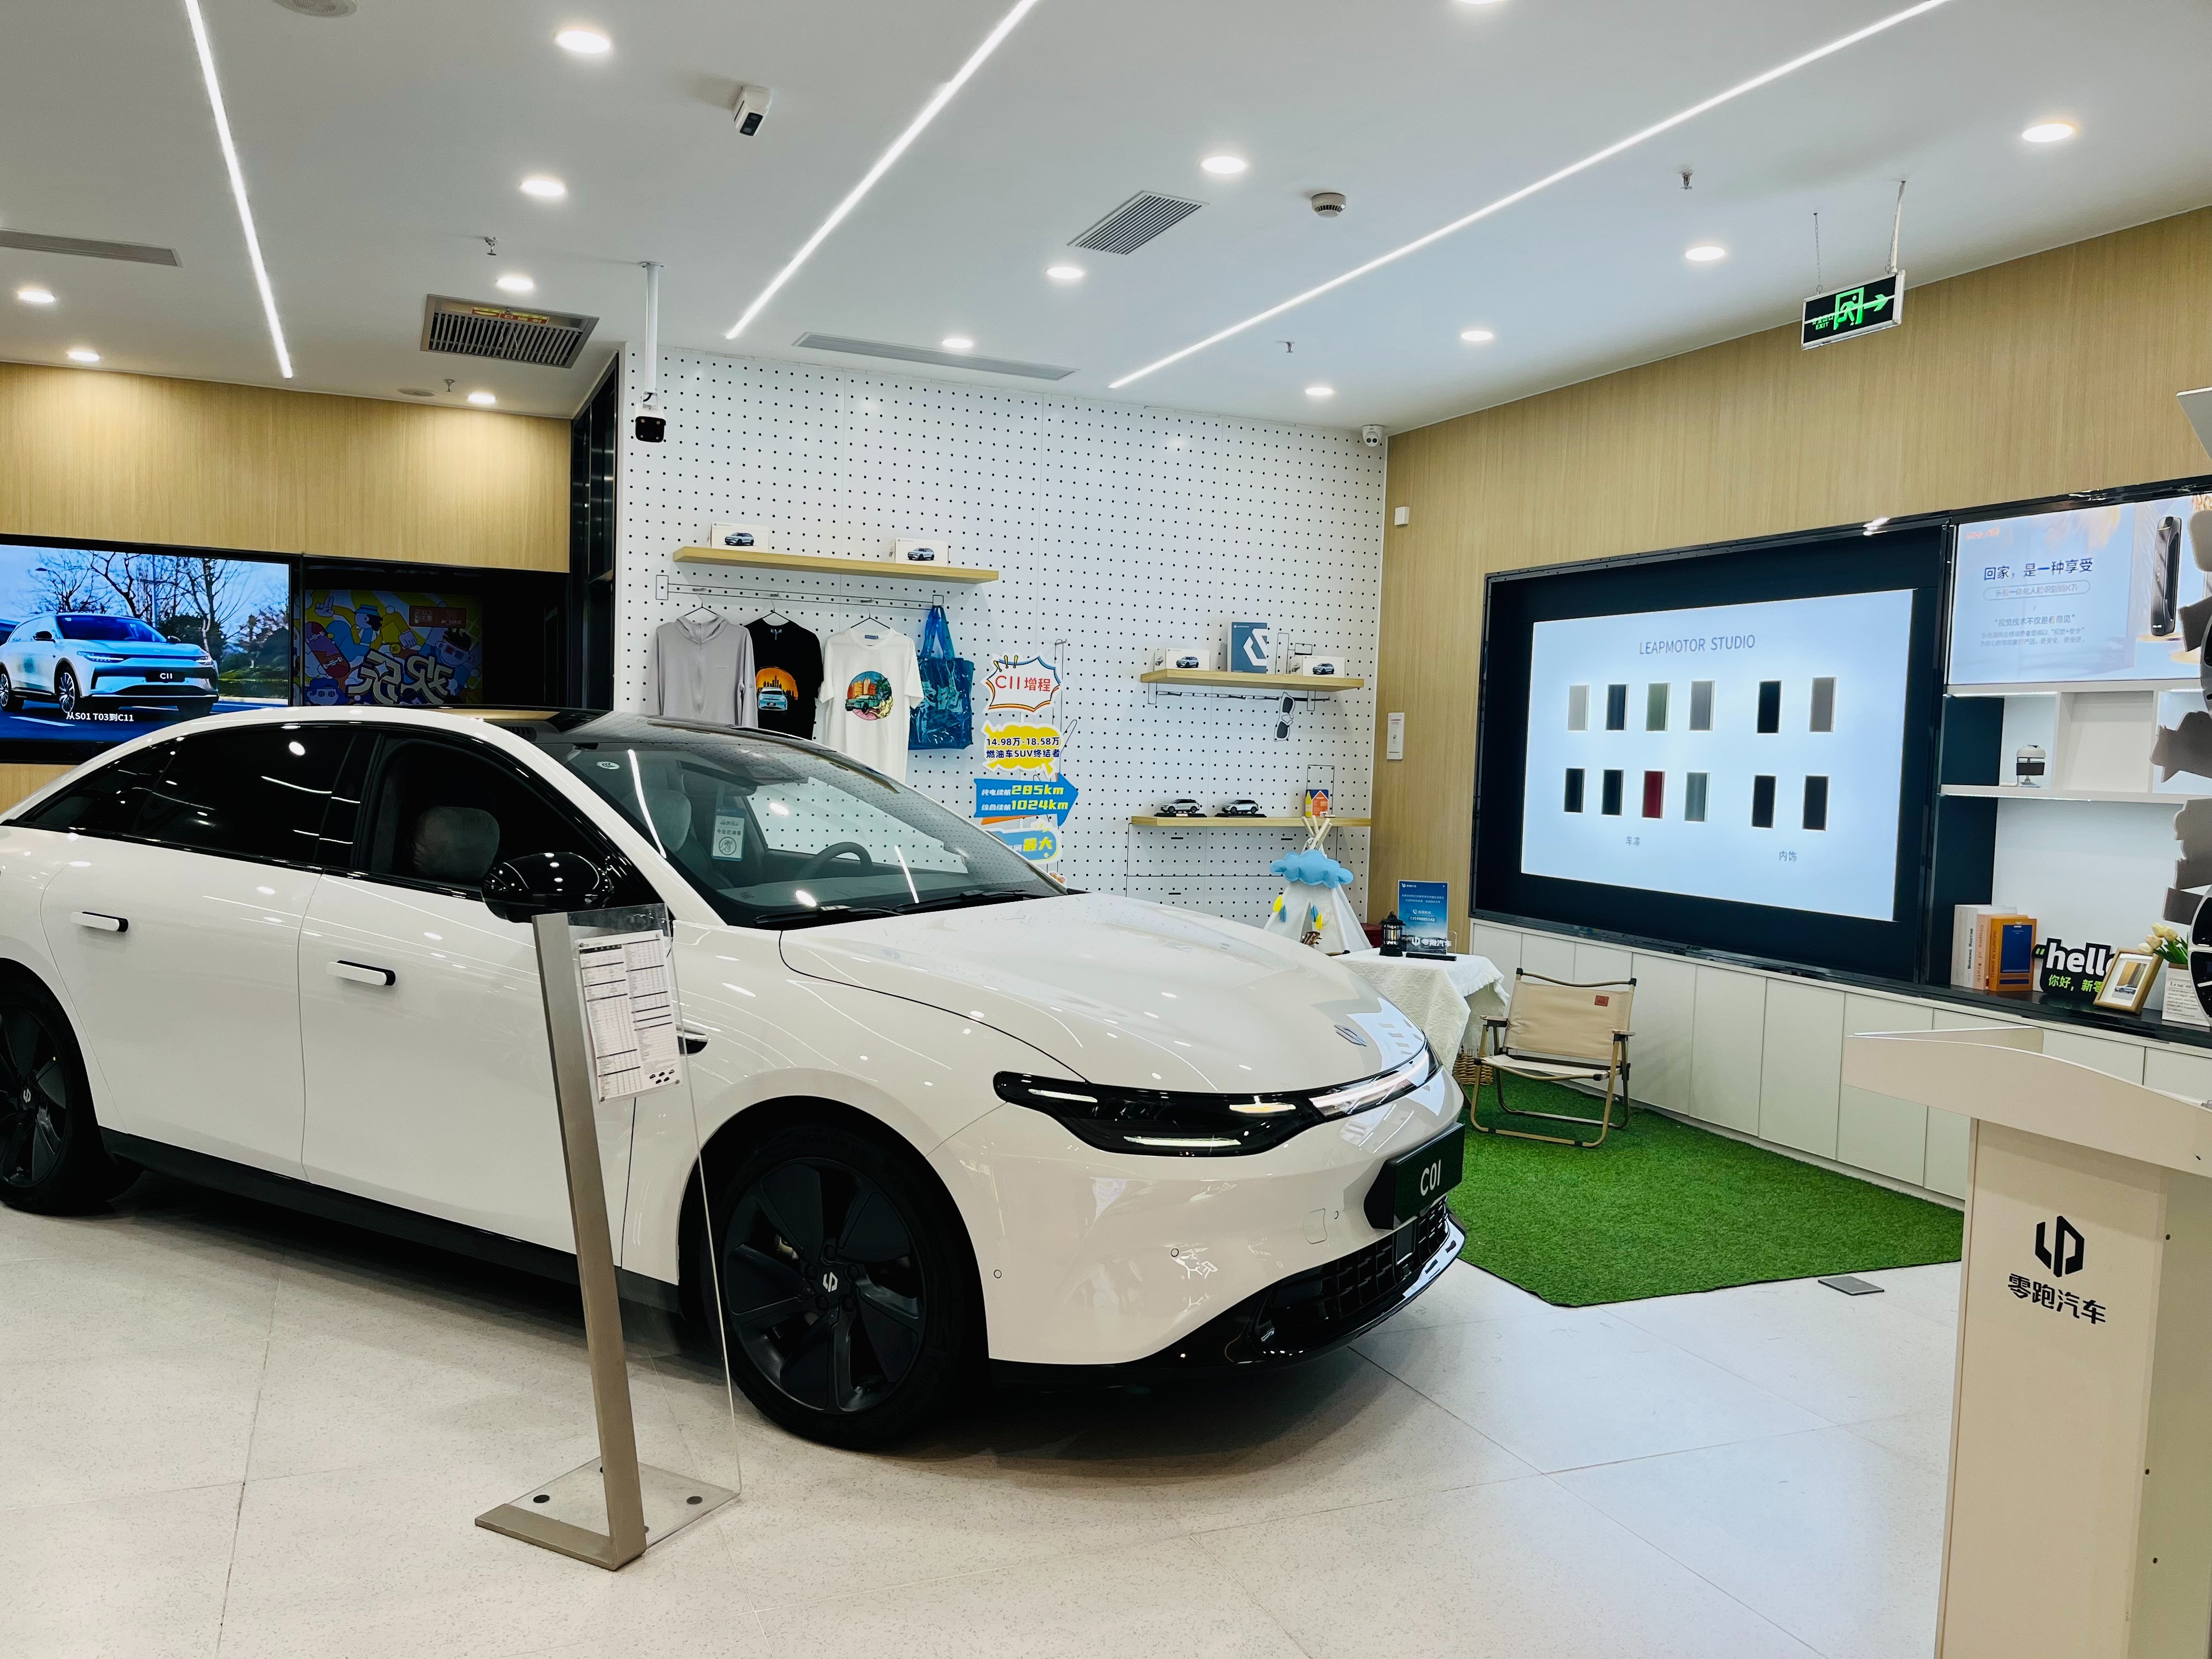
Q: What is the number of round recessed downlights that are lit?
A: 14